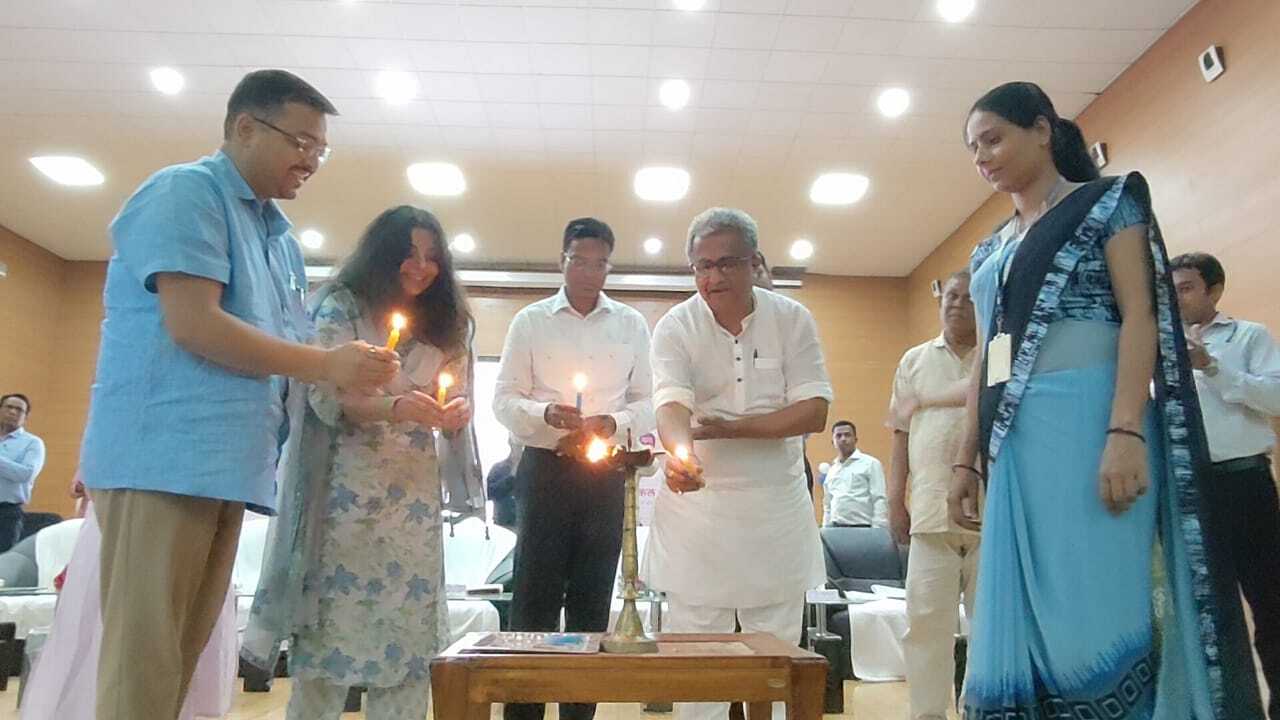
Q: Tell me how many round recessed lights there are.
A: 10